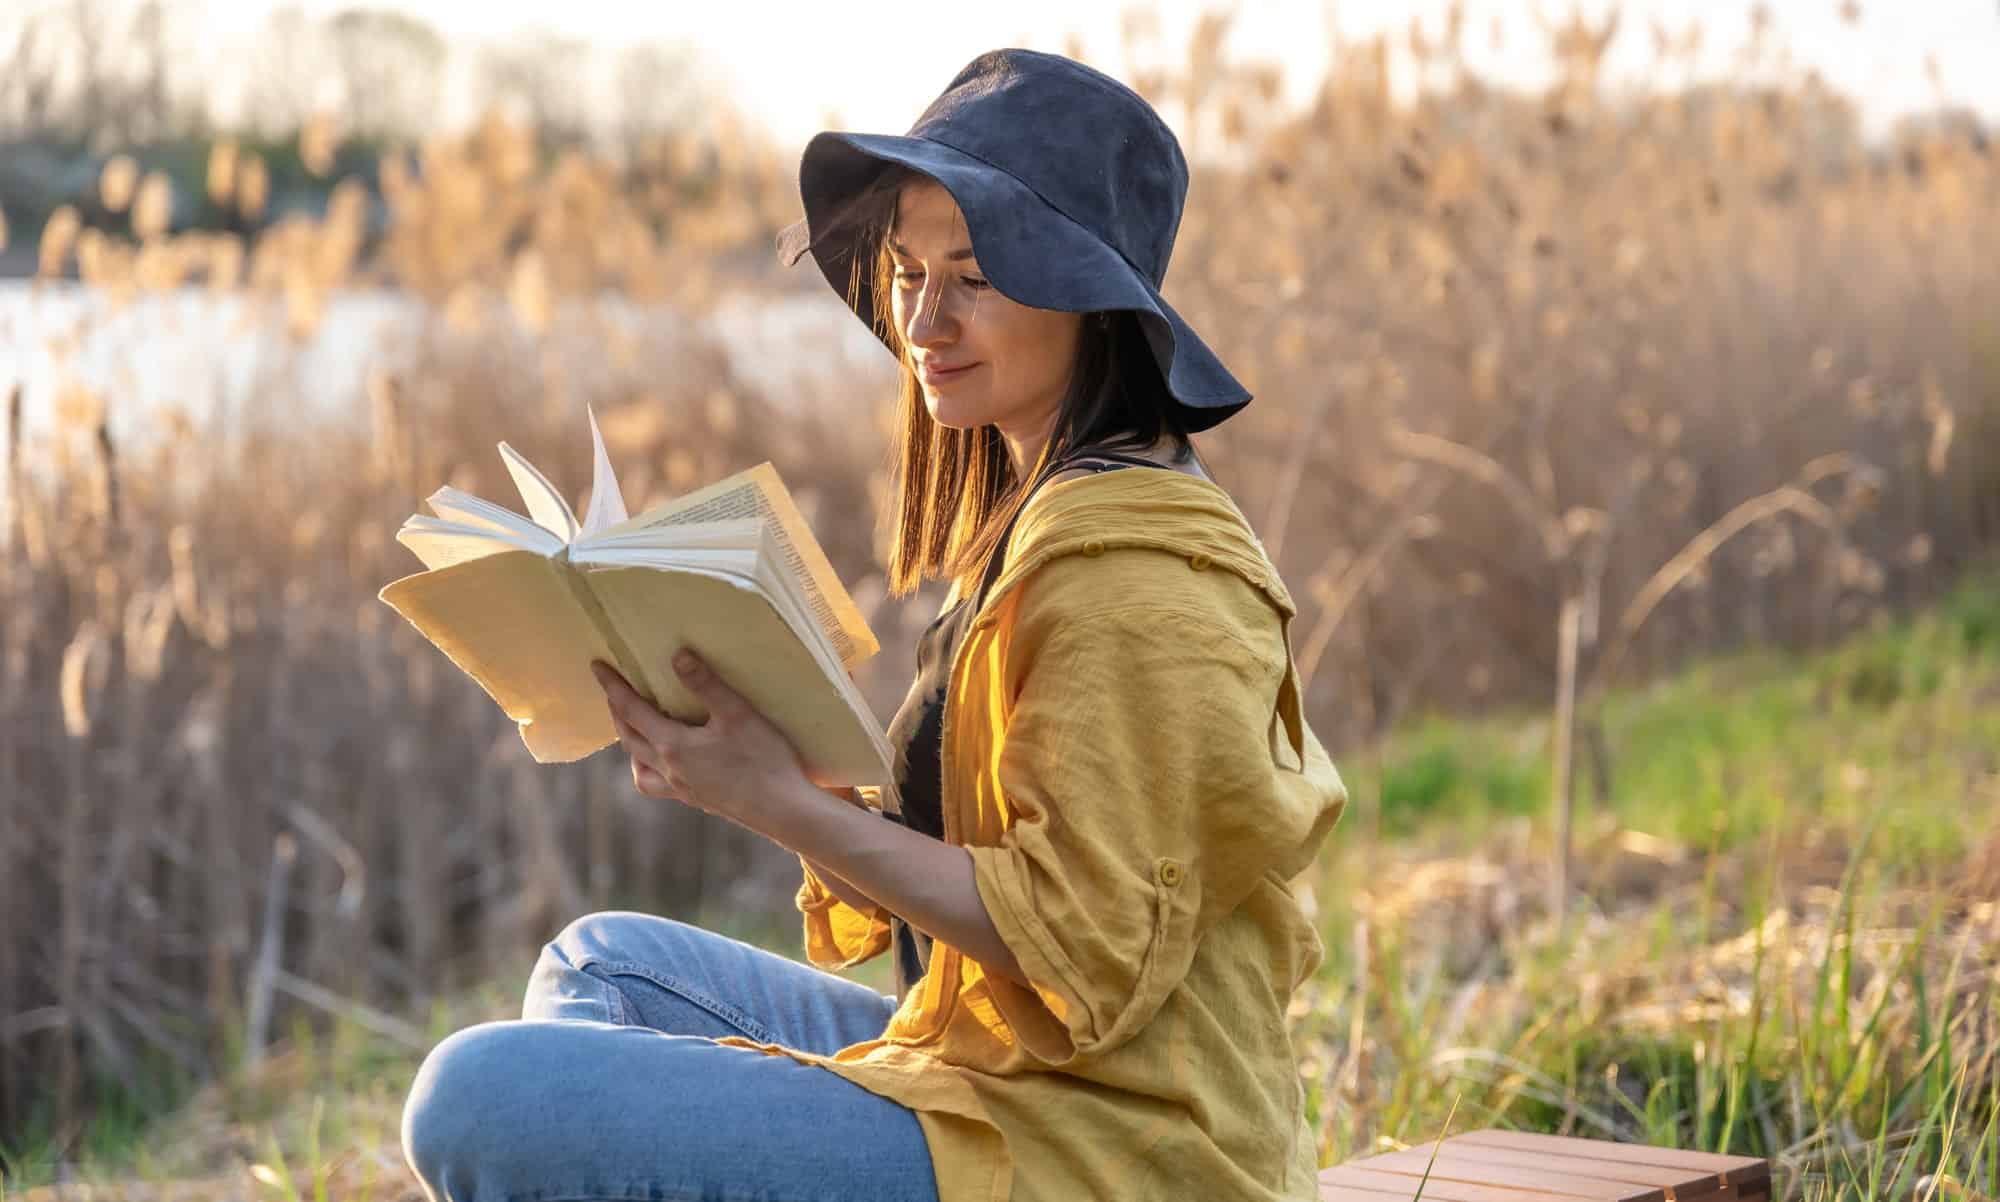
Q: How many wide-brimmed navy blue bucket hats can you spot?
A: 1